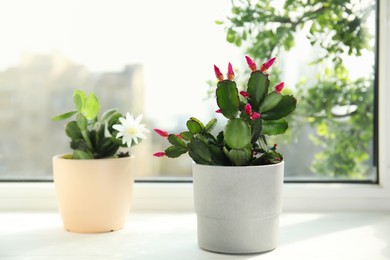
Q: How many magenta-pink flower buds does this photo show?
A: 12